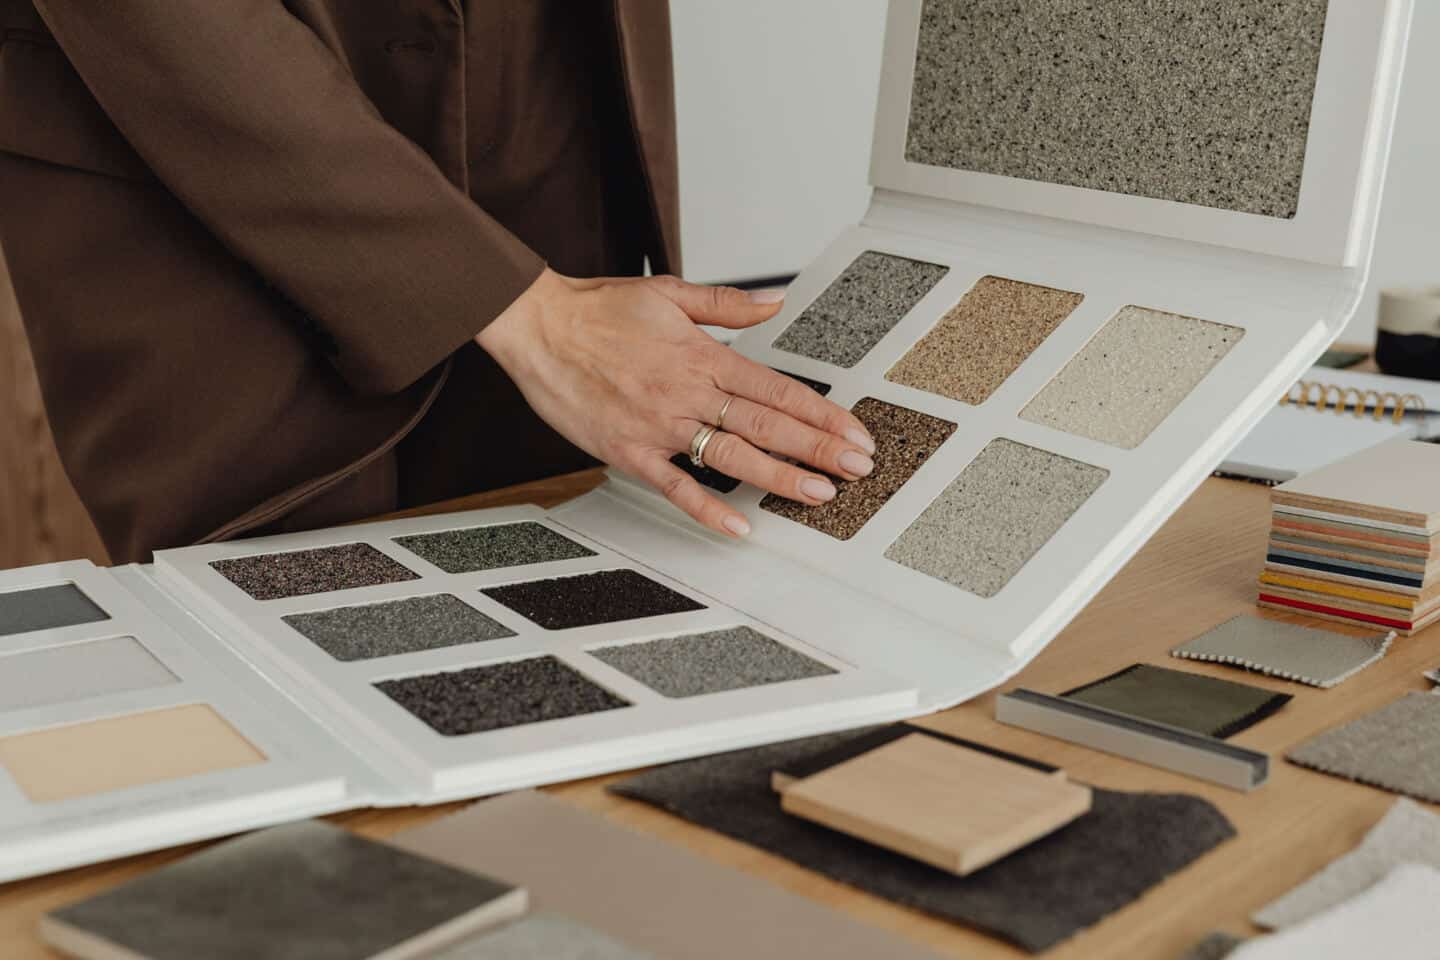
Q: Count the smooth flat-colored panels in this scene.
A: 3